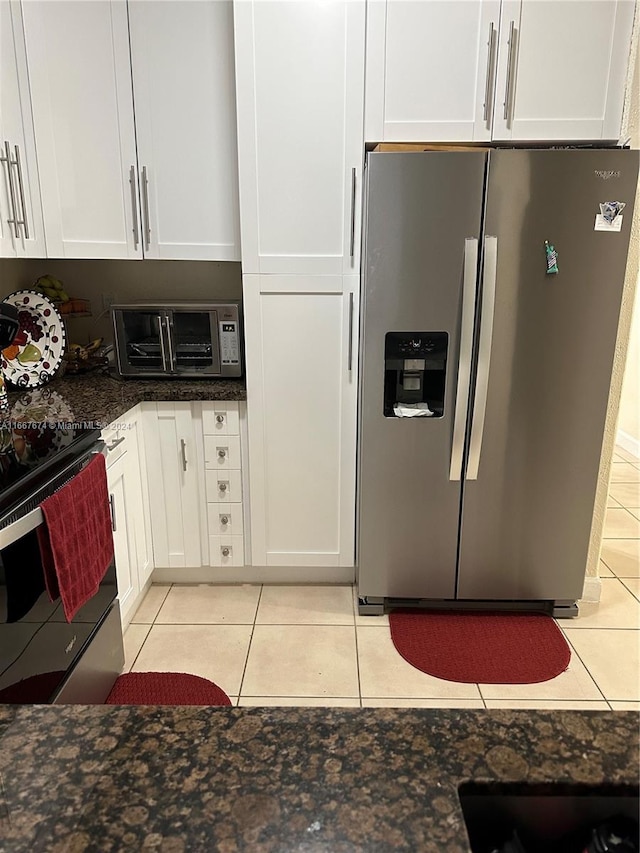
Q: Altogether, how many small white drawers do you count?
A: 5